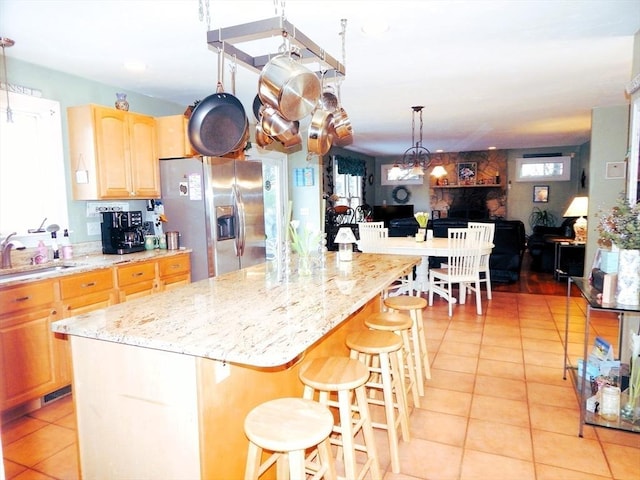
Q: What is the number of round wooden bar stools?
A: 5